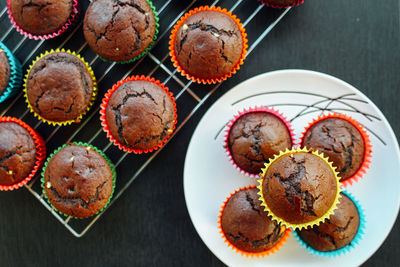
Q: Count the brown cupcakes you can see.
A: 14